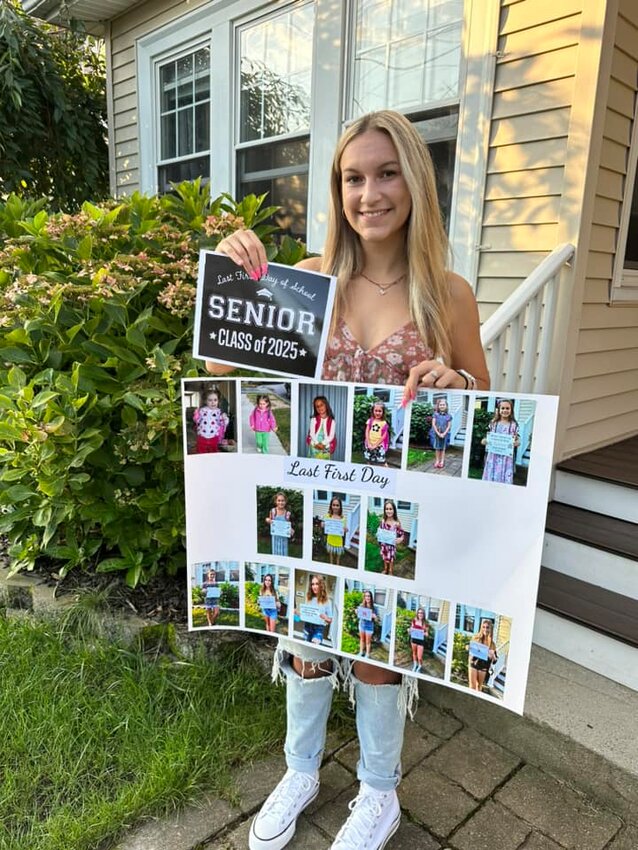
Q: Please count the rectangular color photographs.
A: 15